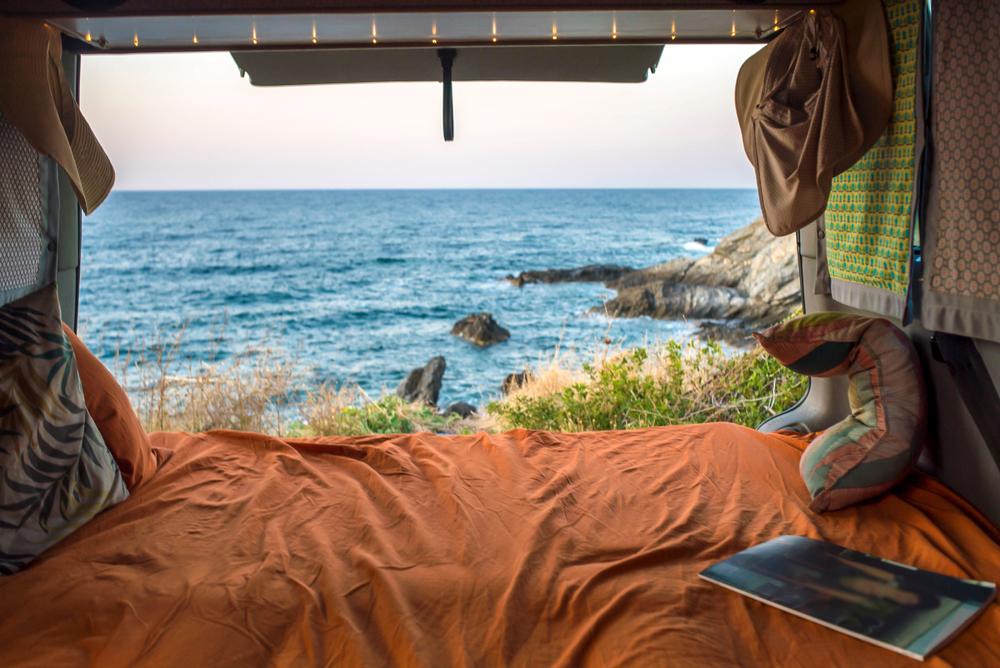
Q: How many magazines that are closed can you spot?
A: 1